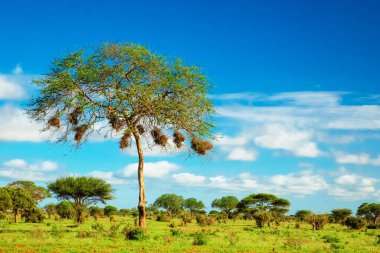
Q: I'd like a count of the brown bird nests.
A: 9